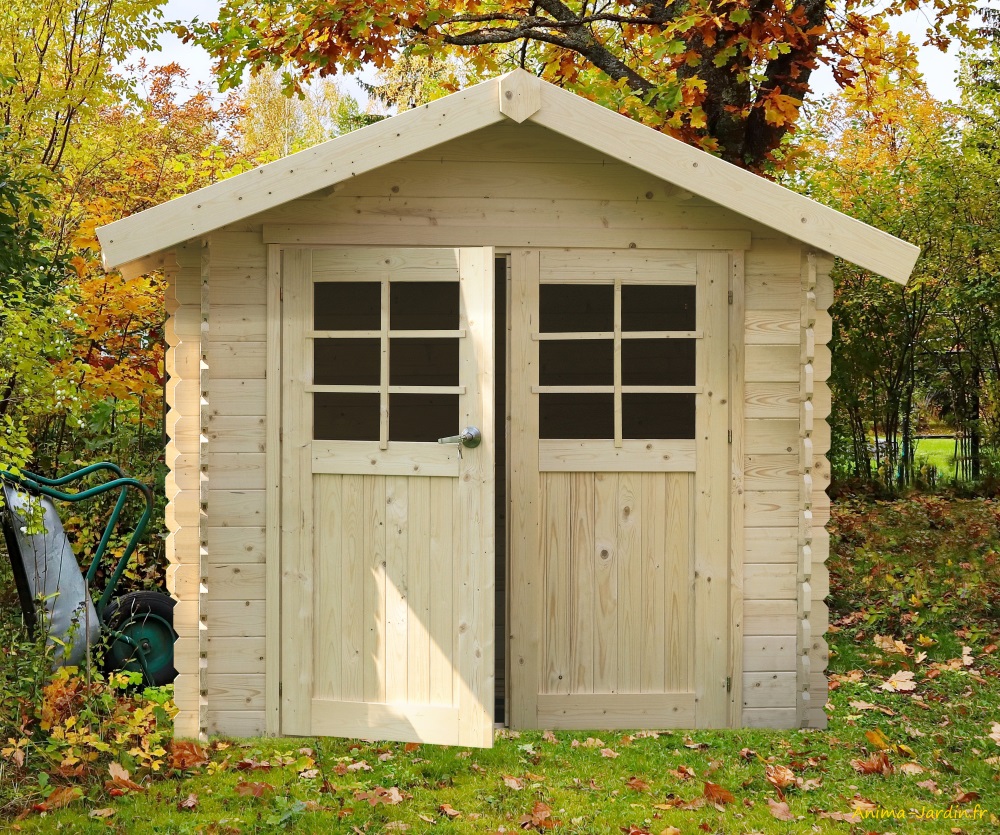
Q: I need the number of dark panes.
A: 12